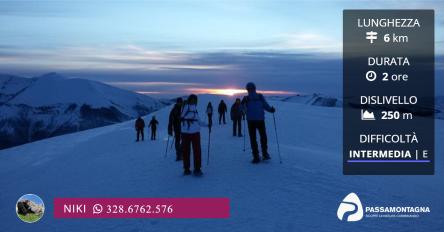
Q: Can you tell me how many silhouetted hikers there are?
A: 8